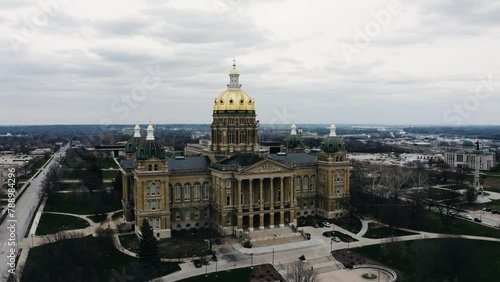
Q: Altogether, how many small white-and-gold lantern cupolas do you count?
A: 4